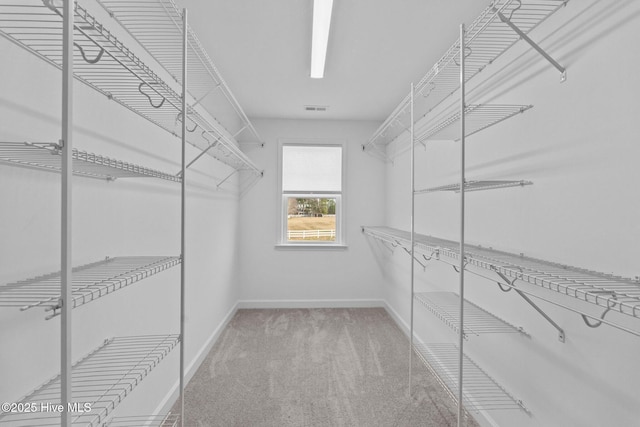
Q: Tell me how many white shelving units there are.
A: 2